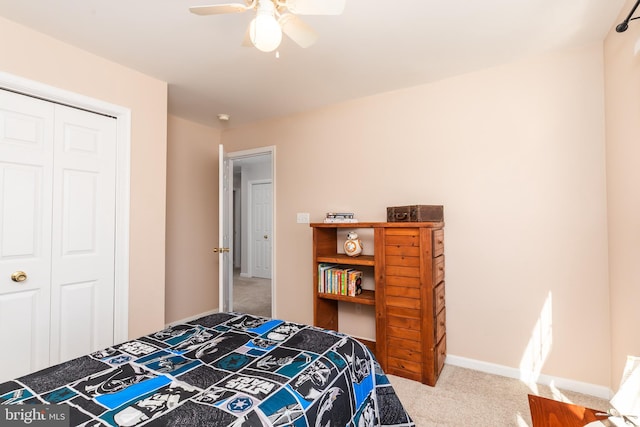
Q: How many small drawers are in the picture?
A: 5